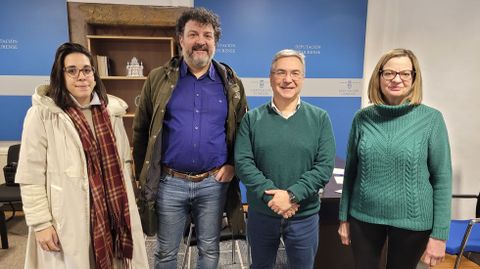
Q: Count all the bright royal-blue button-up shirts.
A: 1